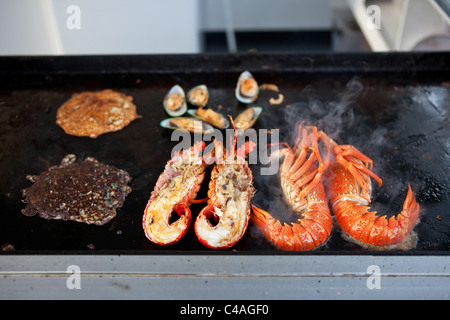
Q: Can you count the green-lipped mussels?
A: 6